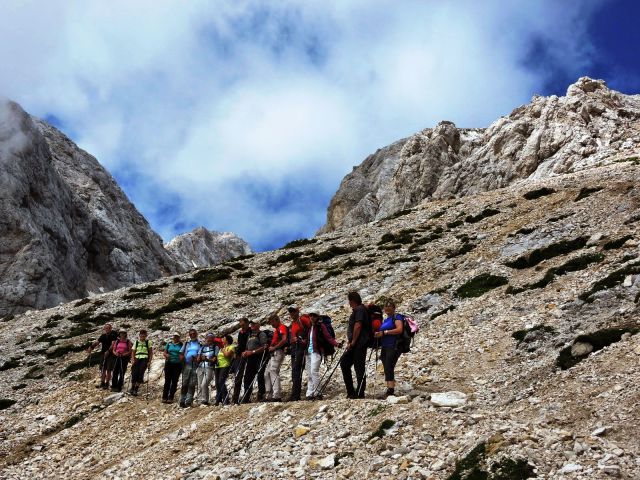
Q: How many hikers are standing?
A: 14